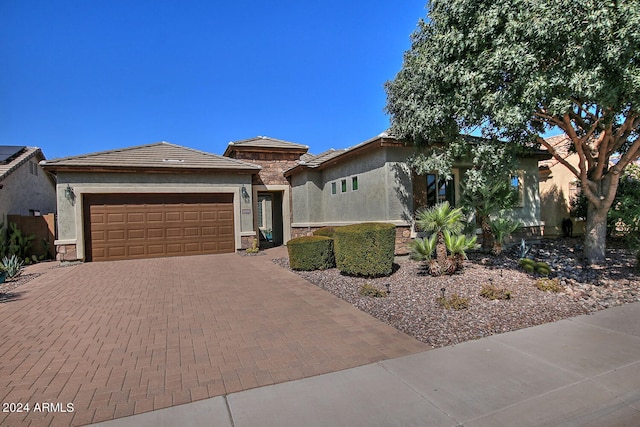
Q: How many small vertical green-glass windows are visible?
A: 3